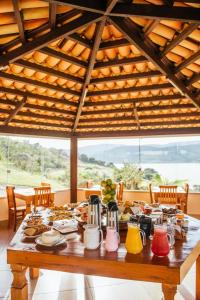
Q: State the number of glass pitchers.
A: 4